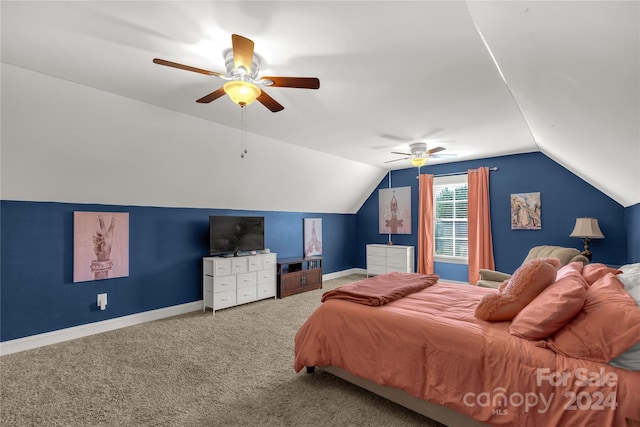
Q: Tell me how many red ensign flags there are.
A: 0